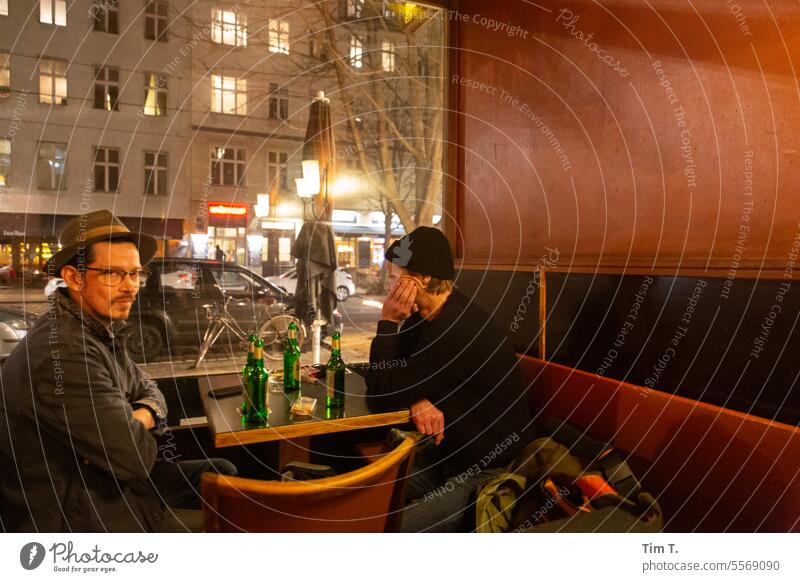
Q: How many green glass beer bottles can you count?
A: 4